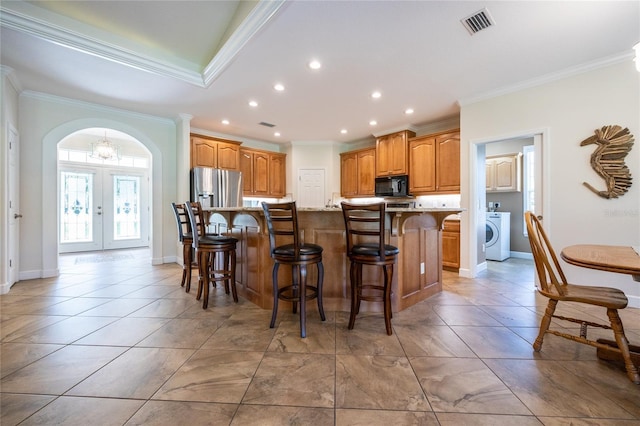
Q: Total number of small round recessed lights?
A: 9